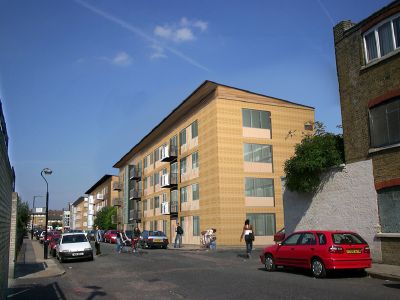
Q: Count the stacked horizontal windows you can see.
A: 4